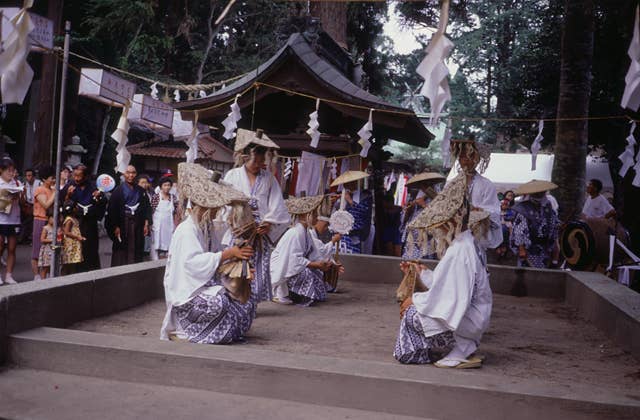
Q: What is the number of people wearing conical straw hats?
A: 3